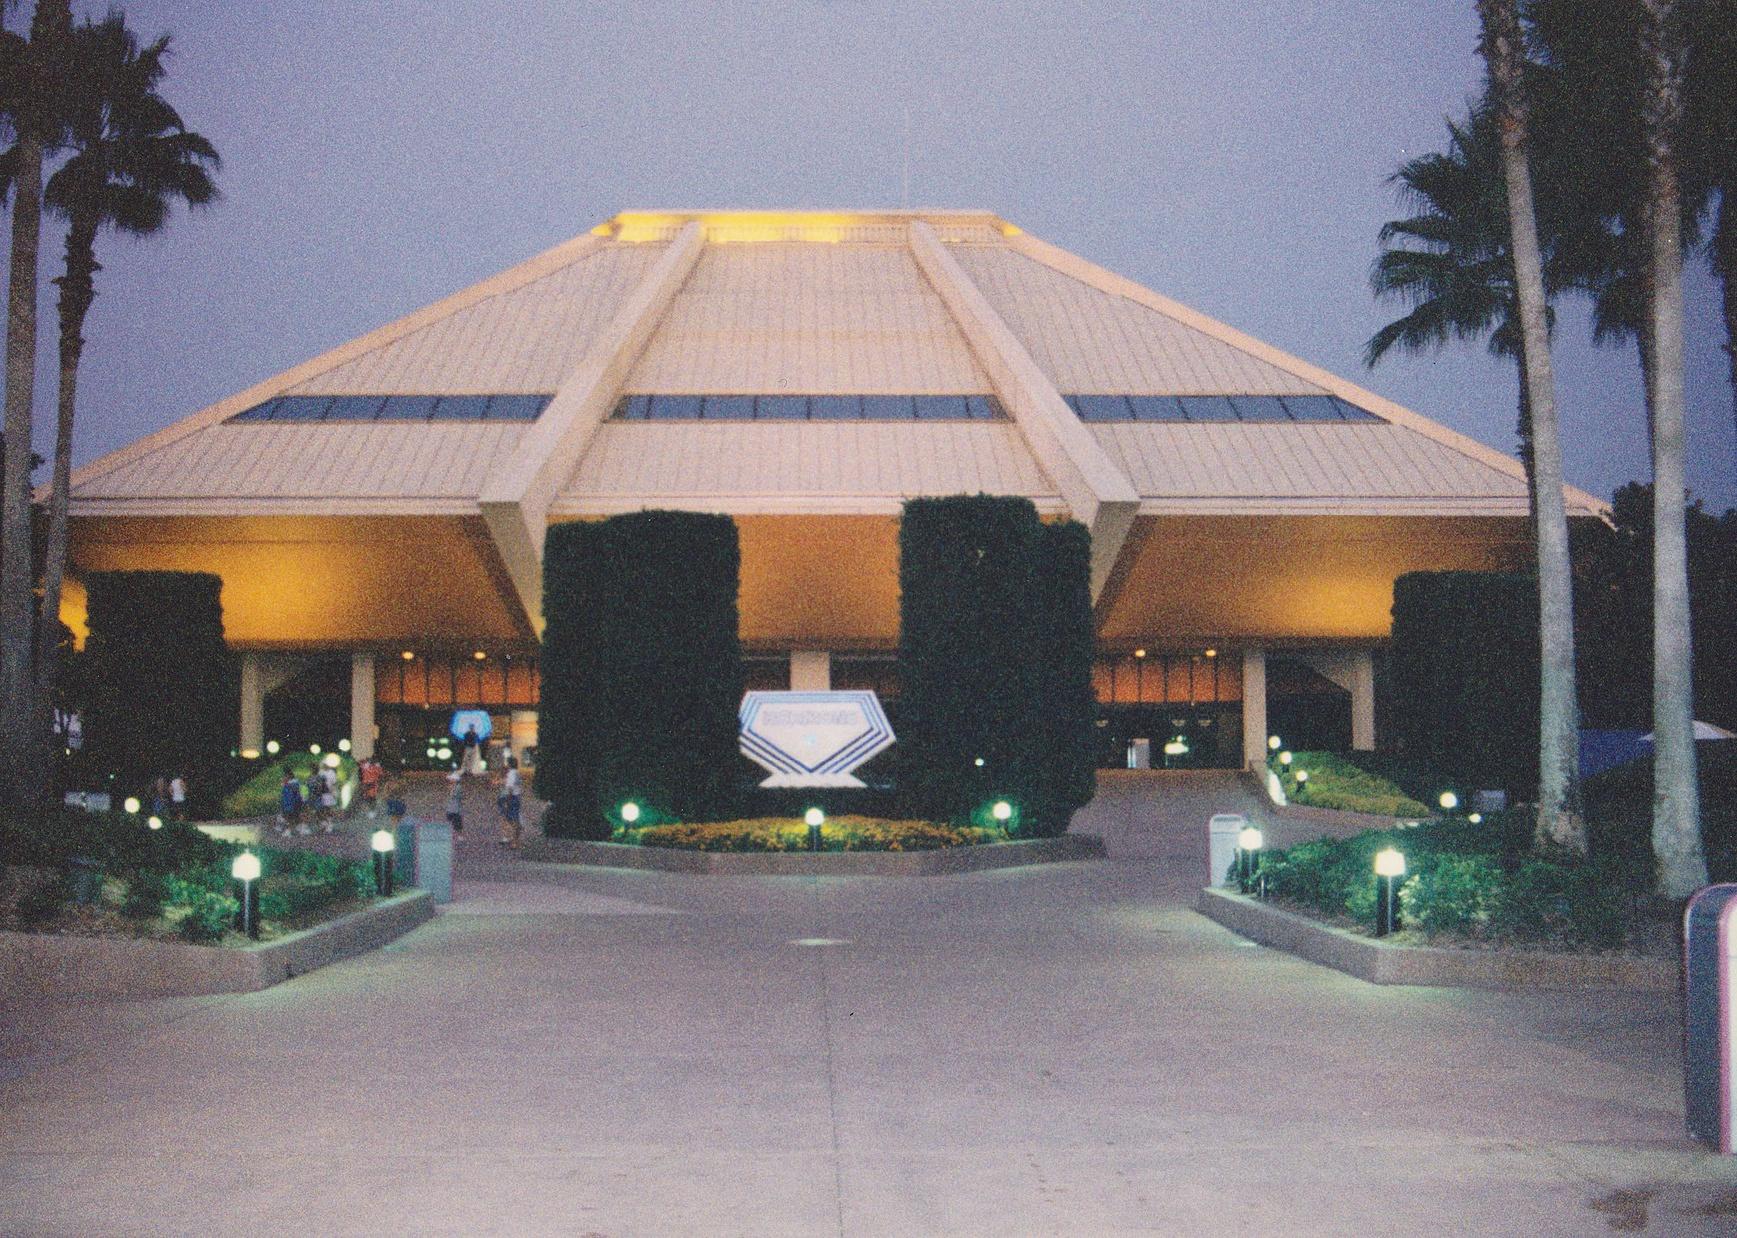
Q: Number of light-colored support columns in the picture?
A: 5